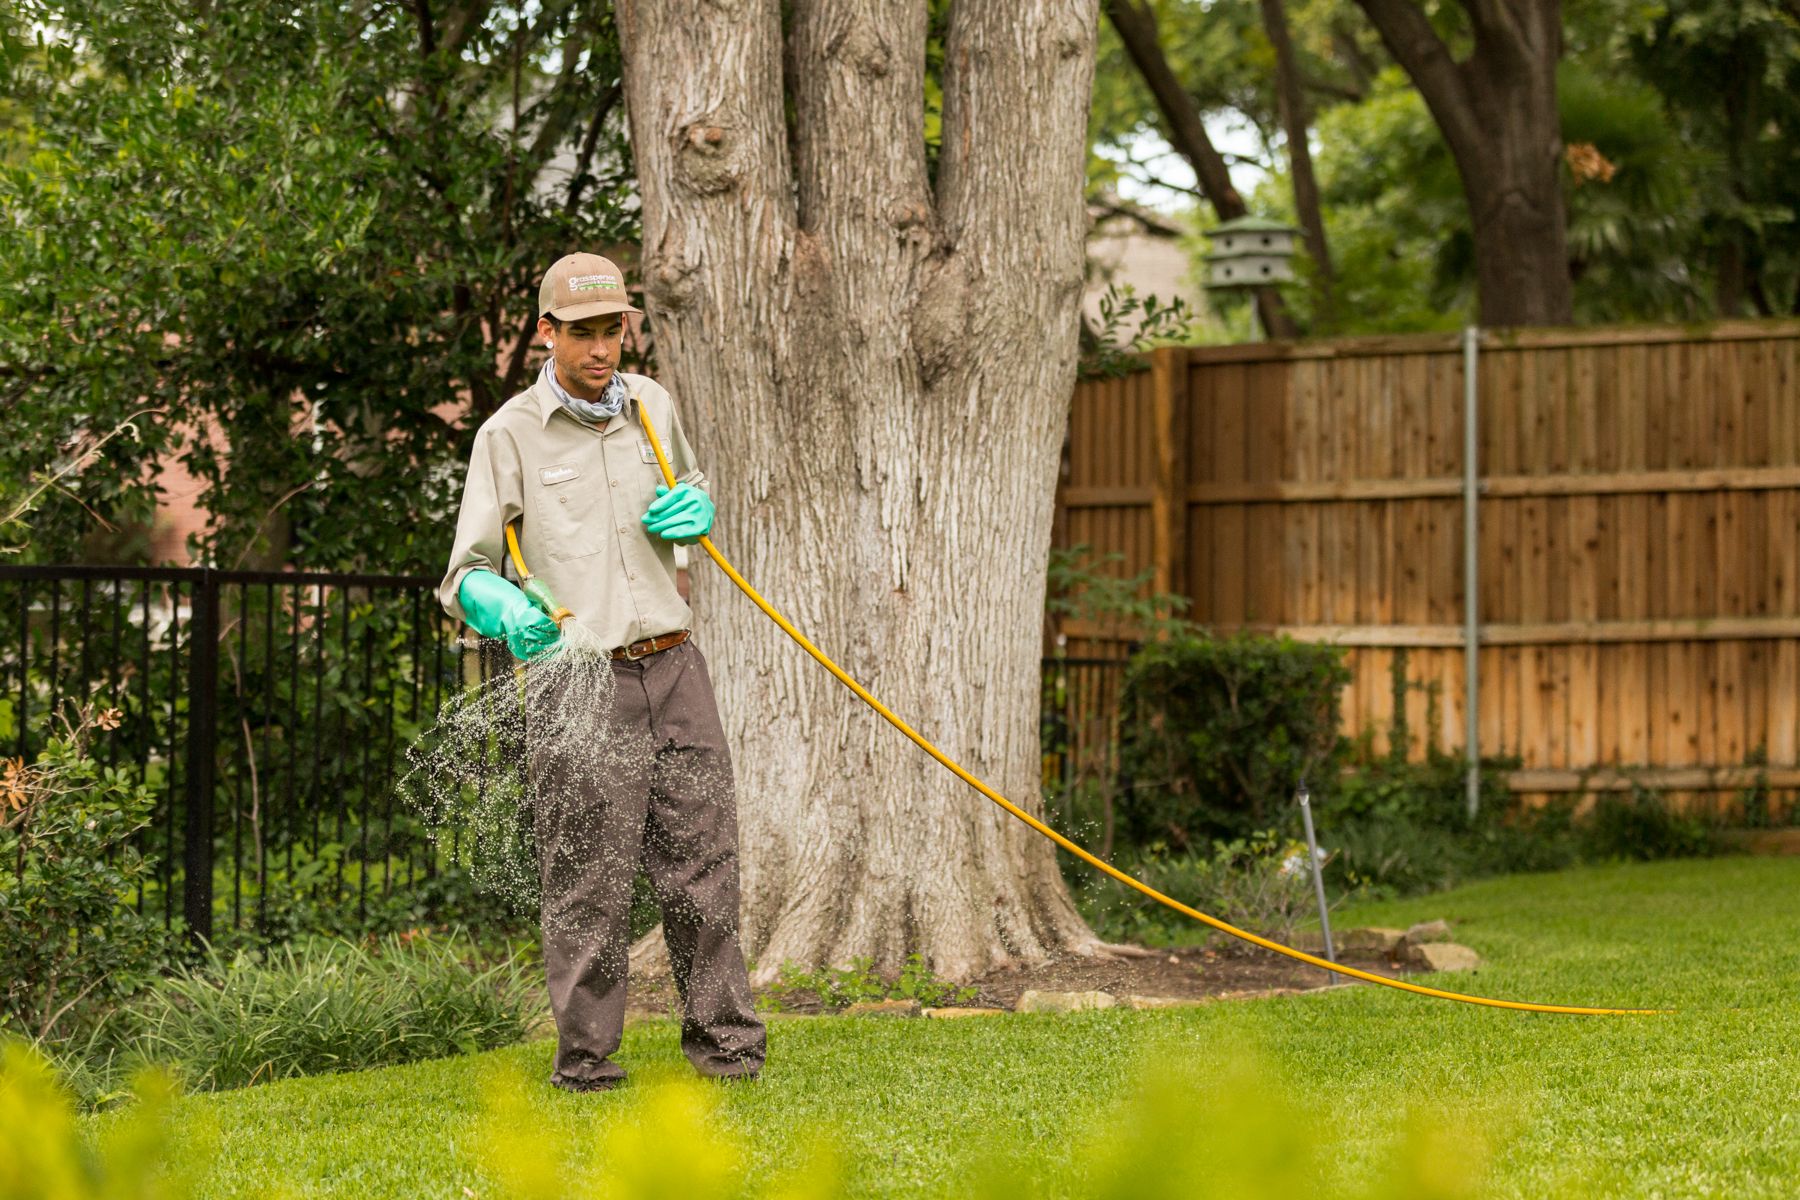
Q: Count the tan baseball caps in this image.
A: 1